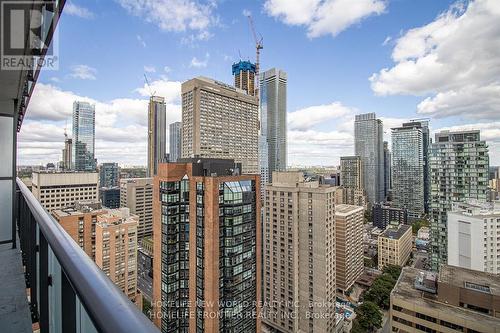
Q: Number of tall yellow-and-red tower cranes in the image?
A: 1